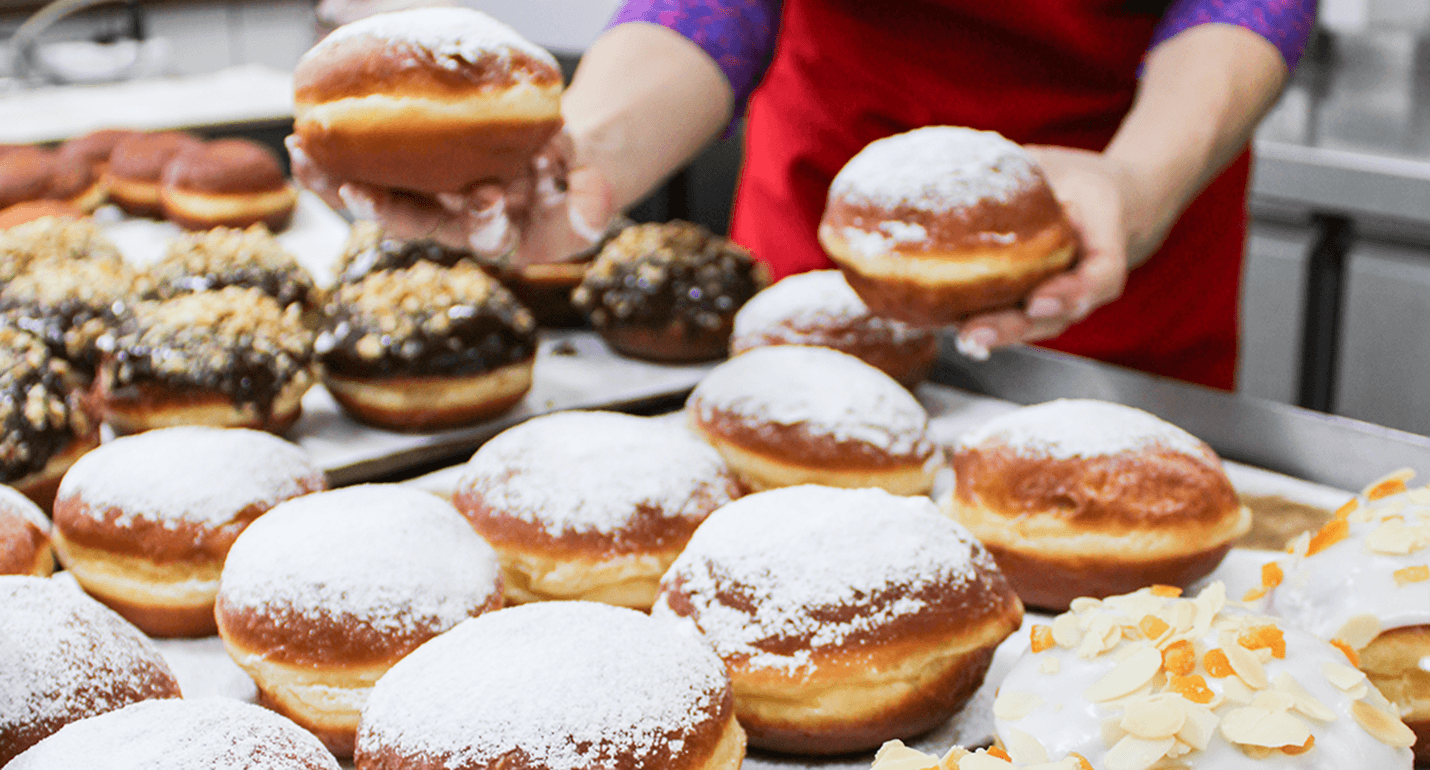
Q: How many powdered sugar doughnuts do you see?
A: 13